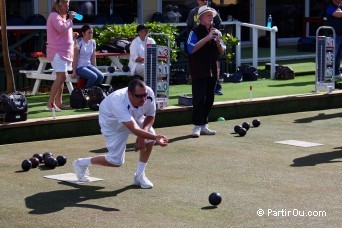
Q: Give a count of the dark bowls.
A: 11